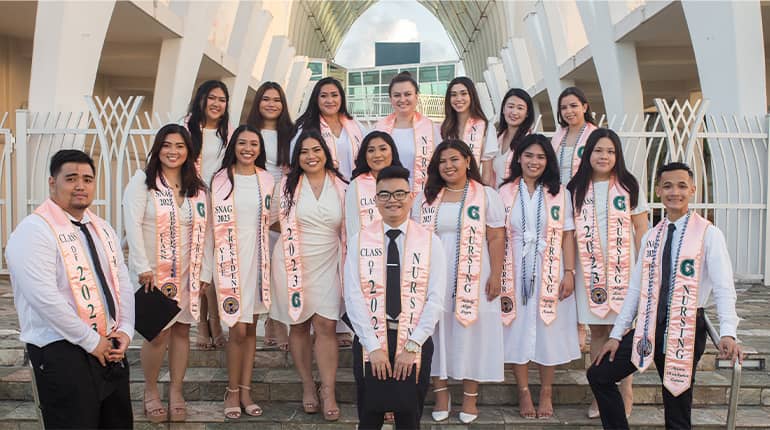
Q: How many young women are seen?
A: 14